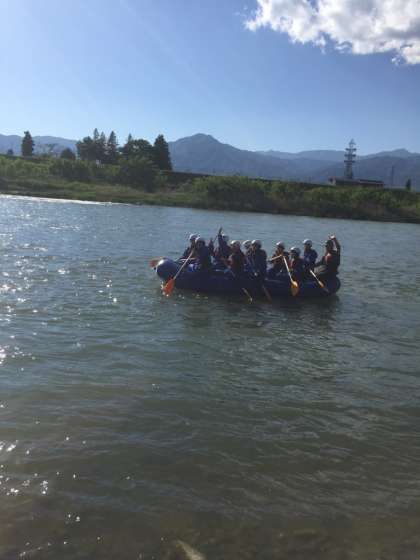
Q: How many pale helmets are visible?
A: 9